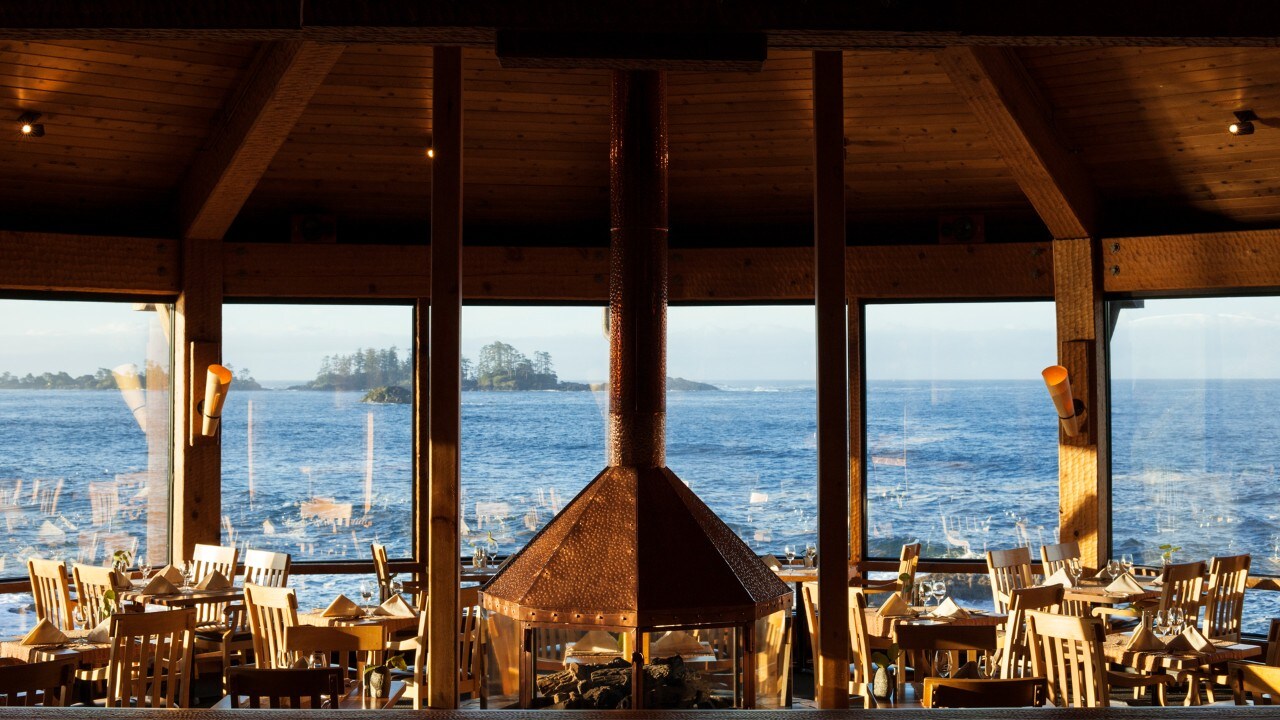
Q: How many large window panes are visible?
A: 5